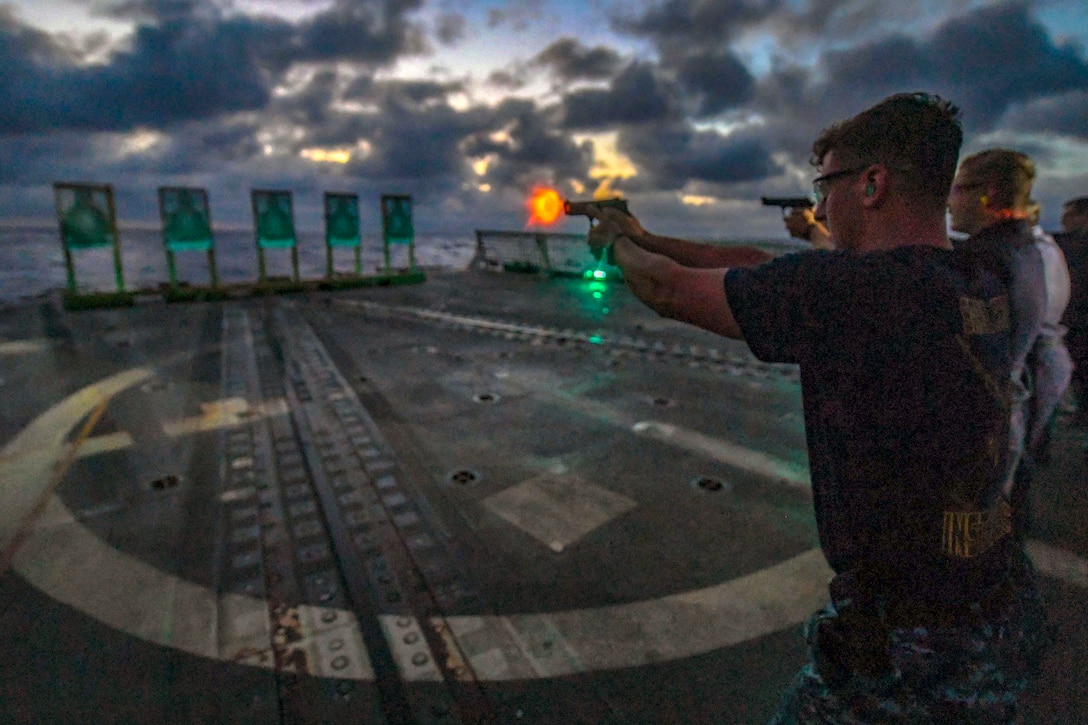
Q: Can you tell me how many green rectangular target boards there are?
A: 5